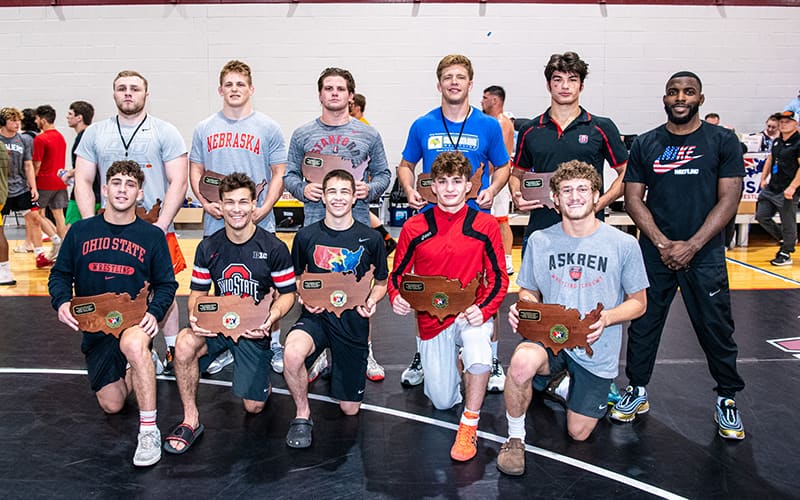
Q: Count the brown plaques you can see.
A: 10